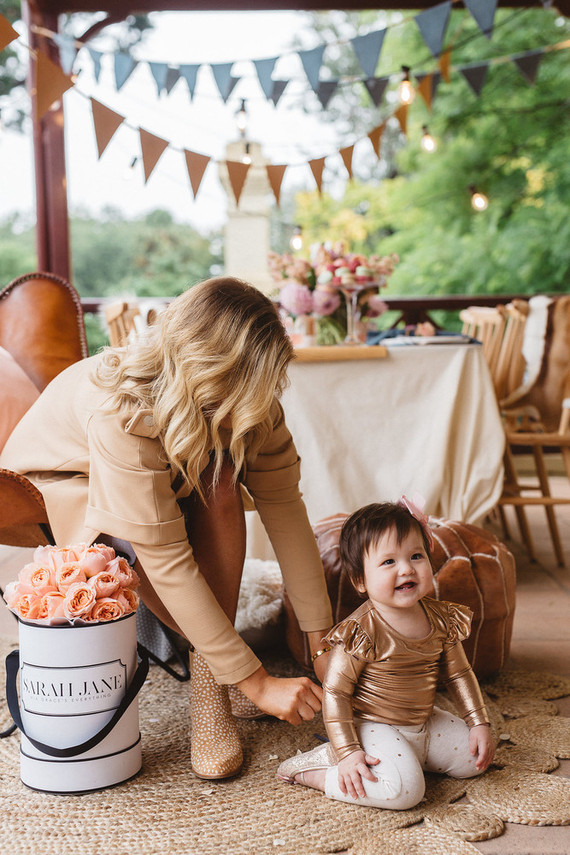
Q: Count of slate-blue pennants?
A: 11